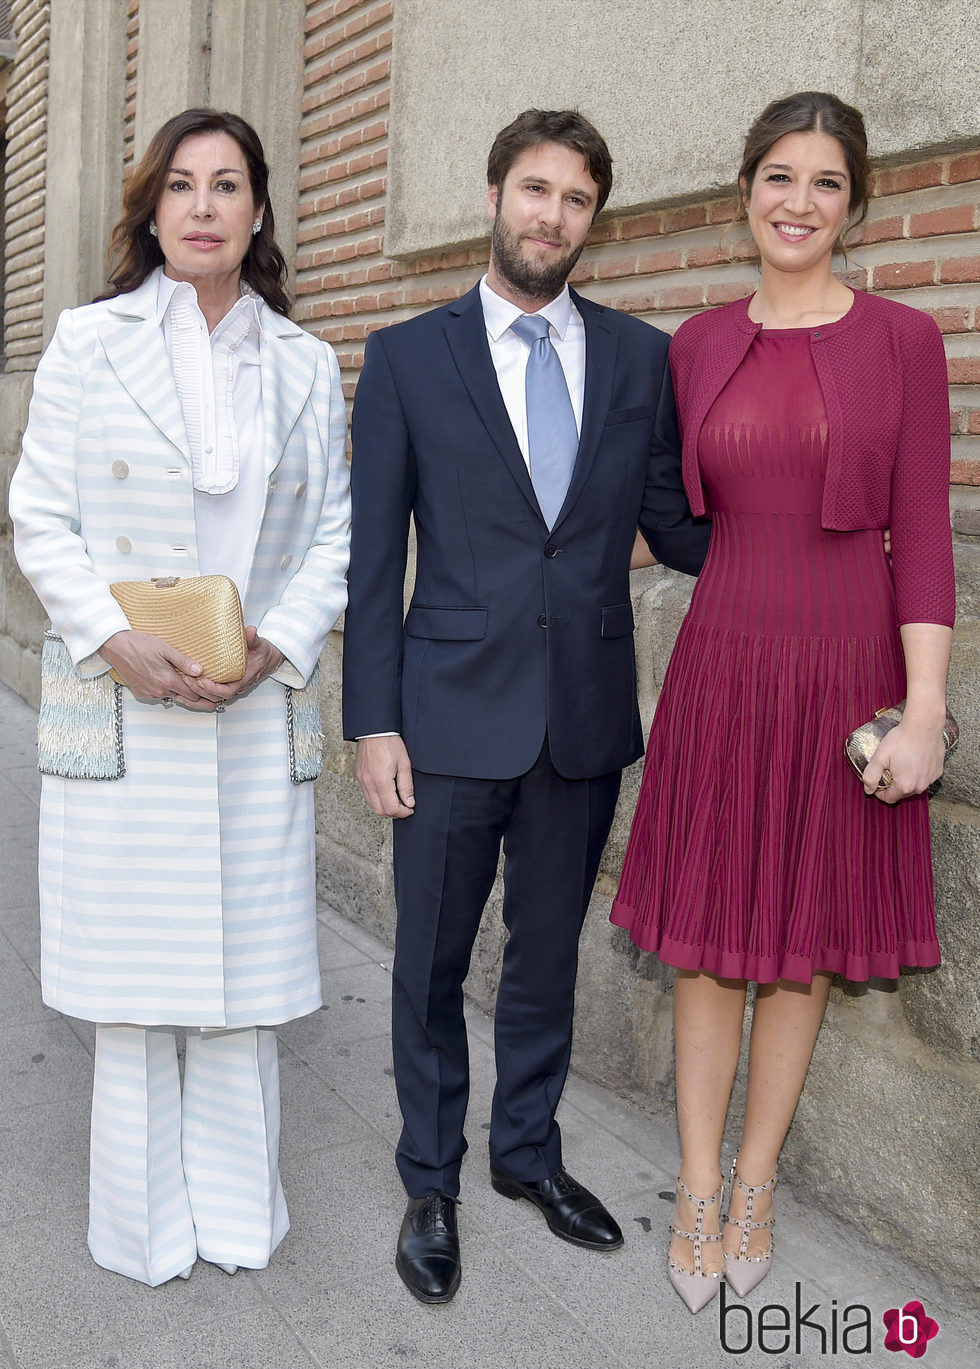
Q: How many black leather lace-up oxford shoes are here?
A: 2